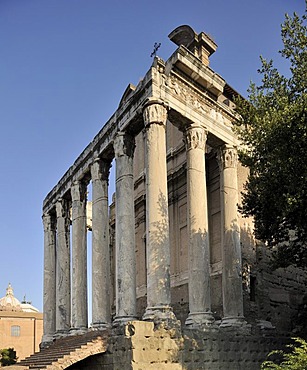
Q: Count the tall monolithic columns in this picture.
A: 8